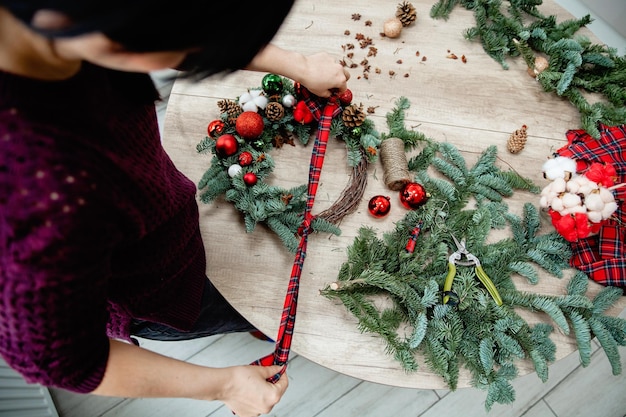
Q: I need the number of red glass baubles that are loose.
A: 2